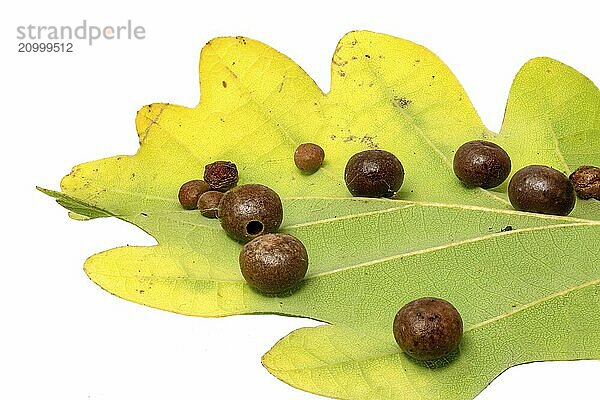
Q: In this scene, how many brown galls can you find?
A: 11